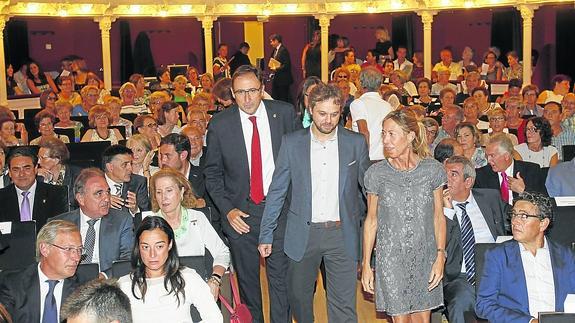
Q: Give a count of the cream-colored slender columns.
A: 6